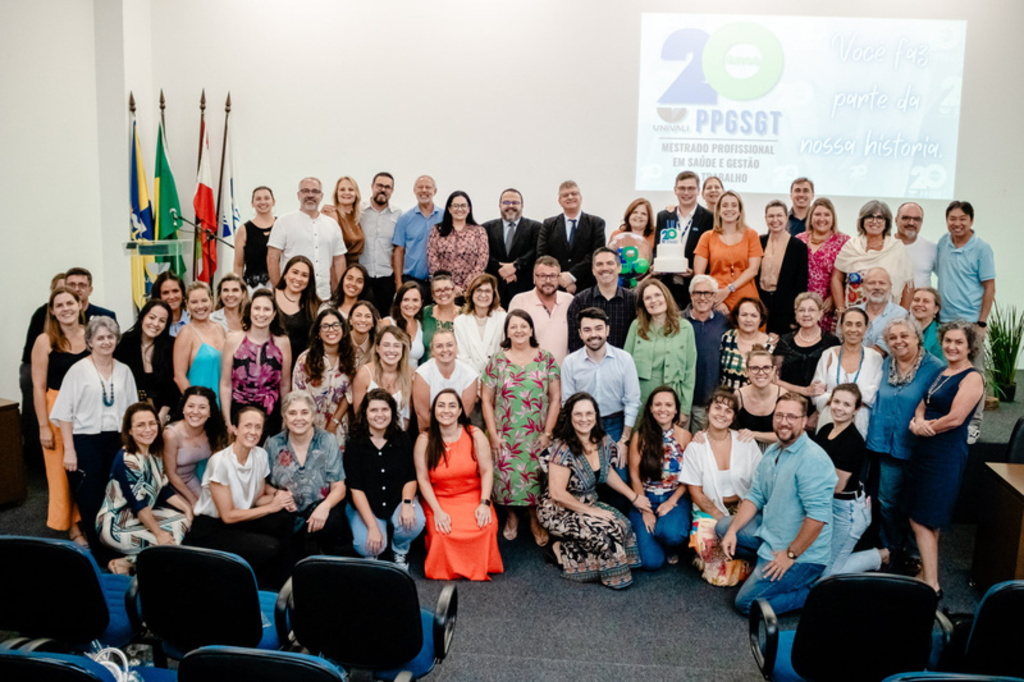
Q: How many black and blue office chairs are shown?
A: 8